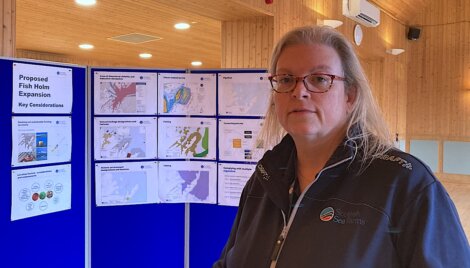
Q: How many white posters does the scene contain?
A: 12